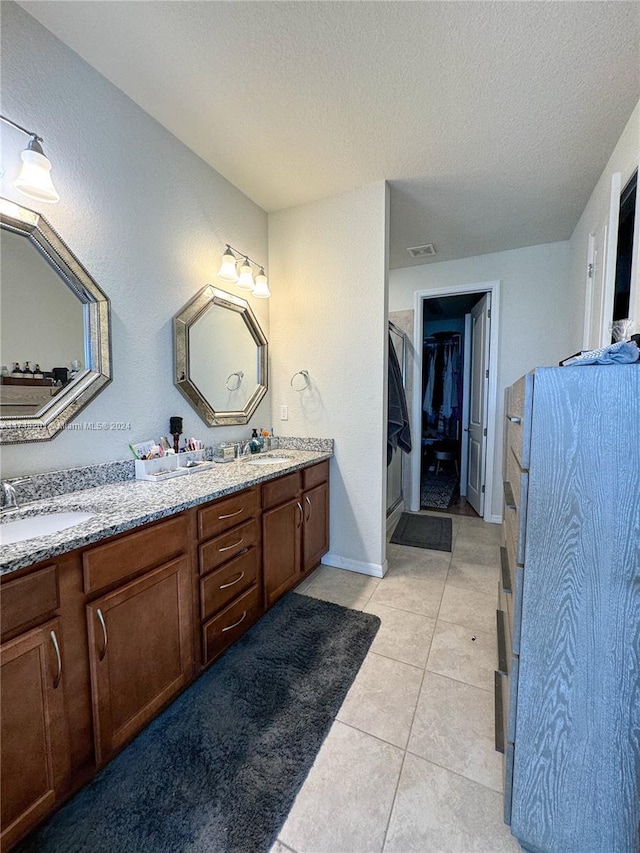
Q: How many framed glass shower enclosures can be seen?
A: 1